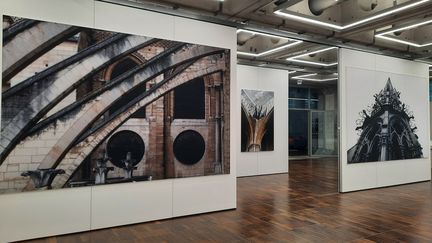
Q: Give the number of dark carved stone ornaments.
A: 3